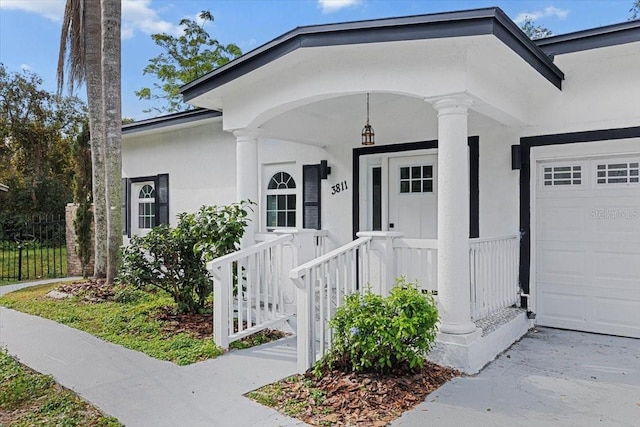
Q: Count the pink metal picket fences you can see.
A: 0